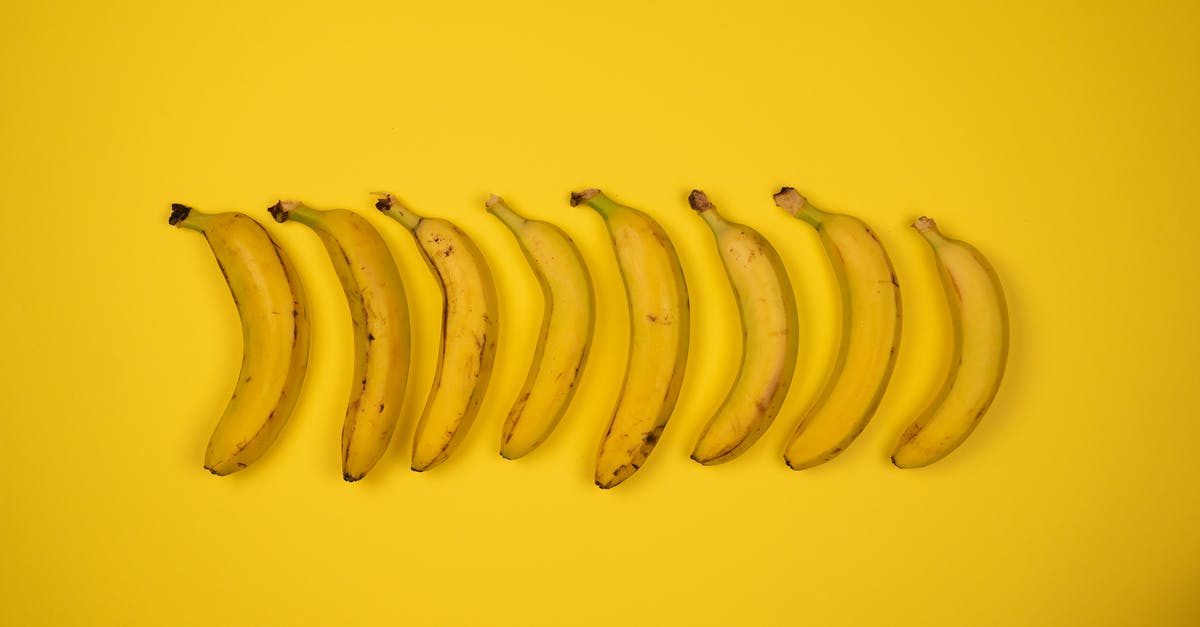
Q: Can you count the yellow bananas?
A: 8